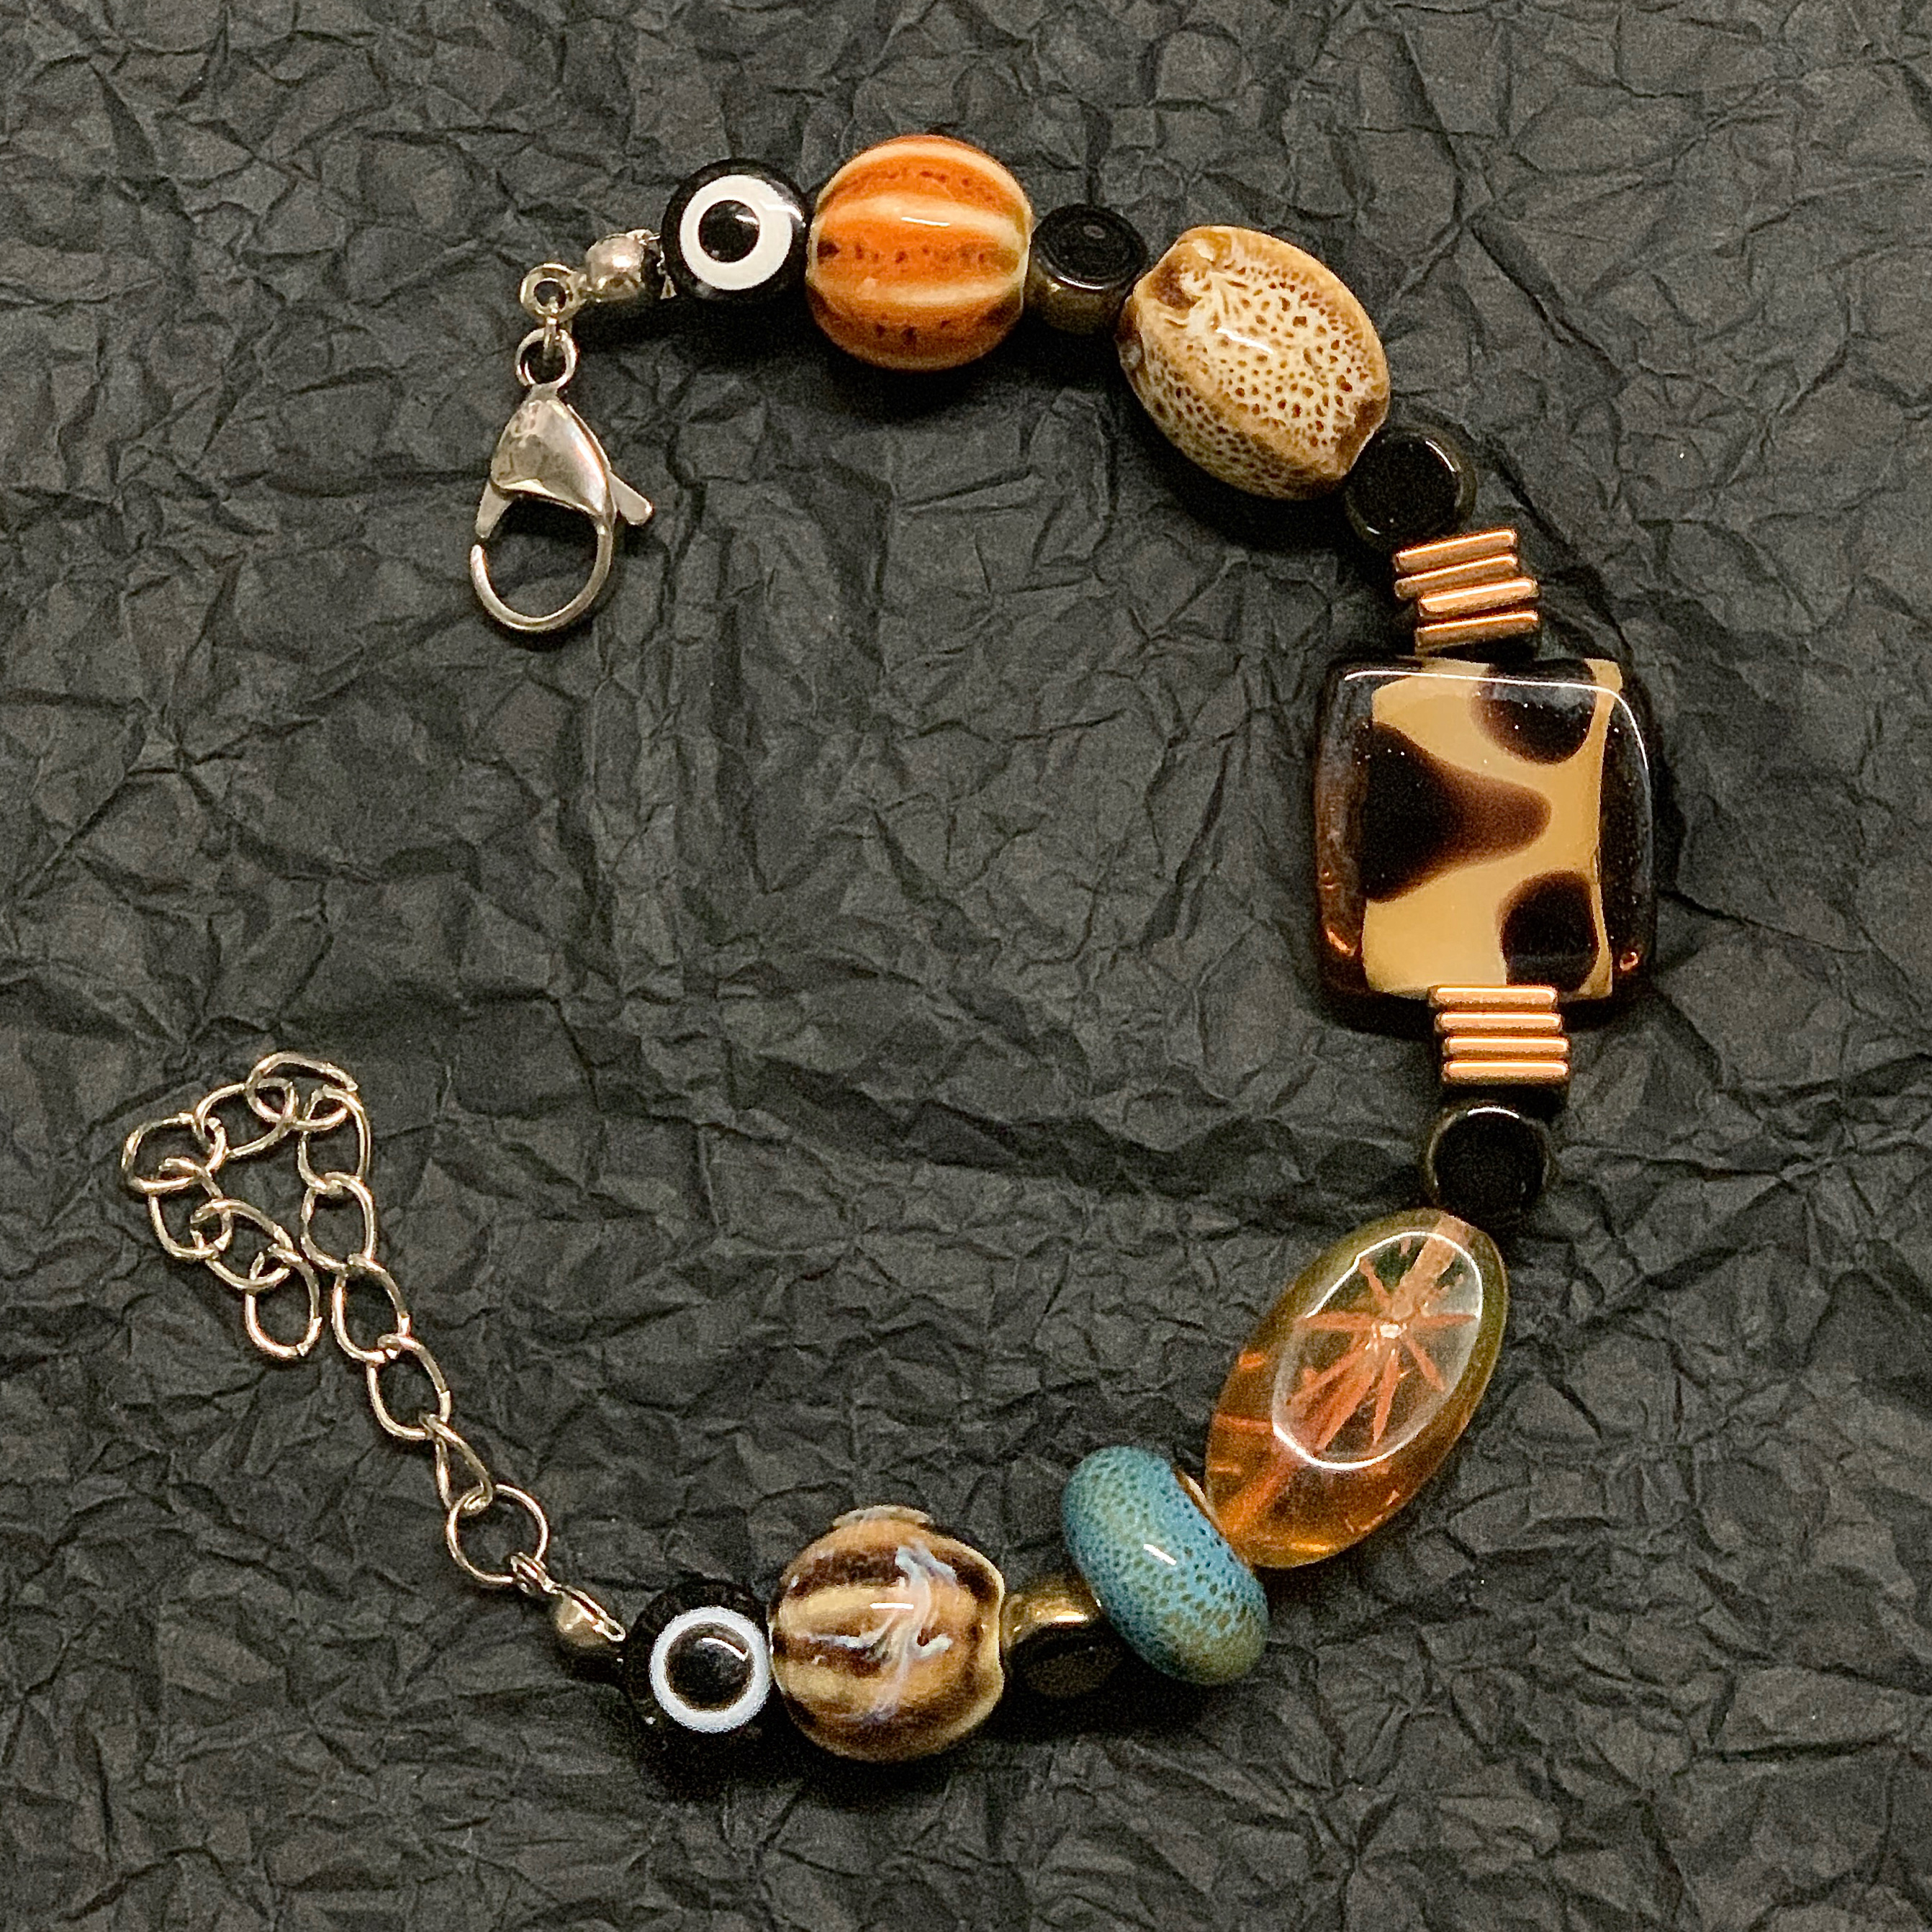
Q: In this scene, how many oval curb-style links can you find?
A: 11